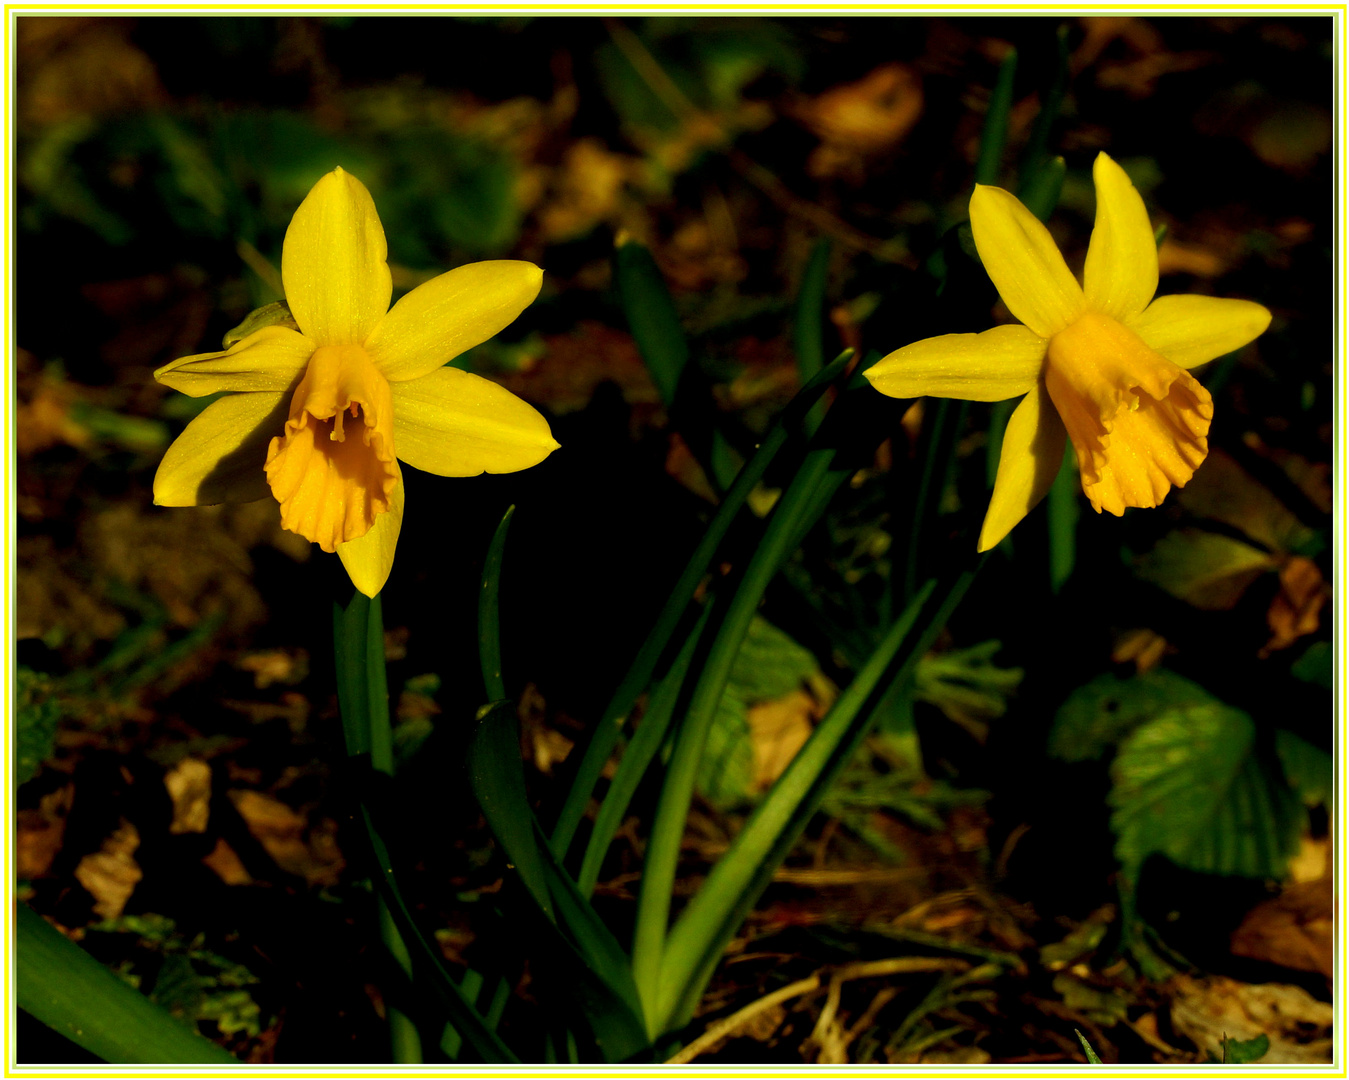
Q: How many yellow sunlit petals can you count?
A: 11